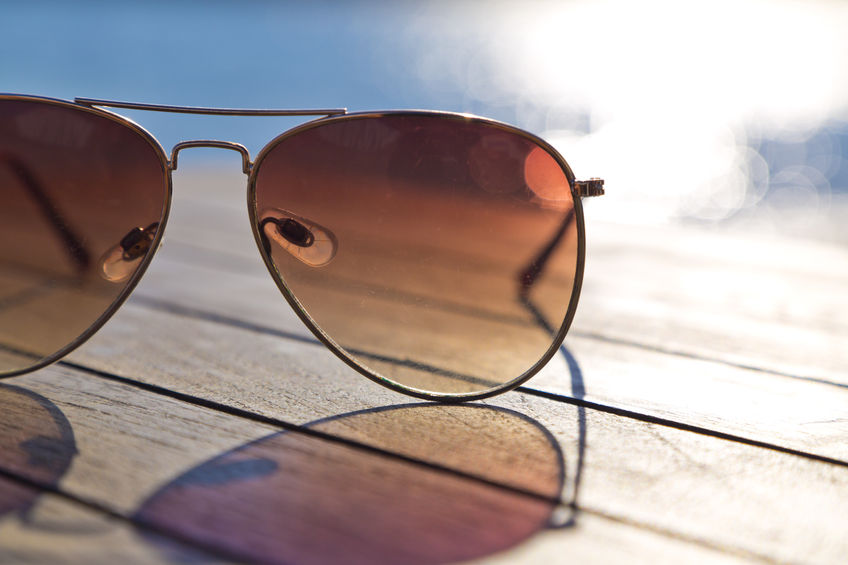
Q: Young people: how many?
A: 0